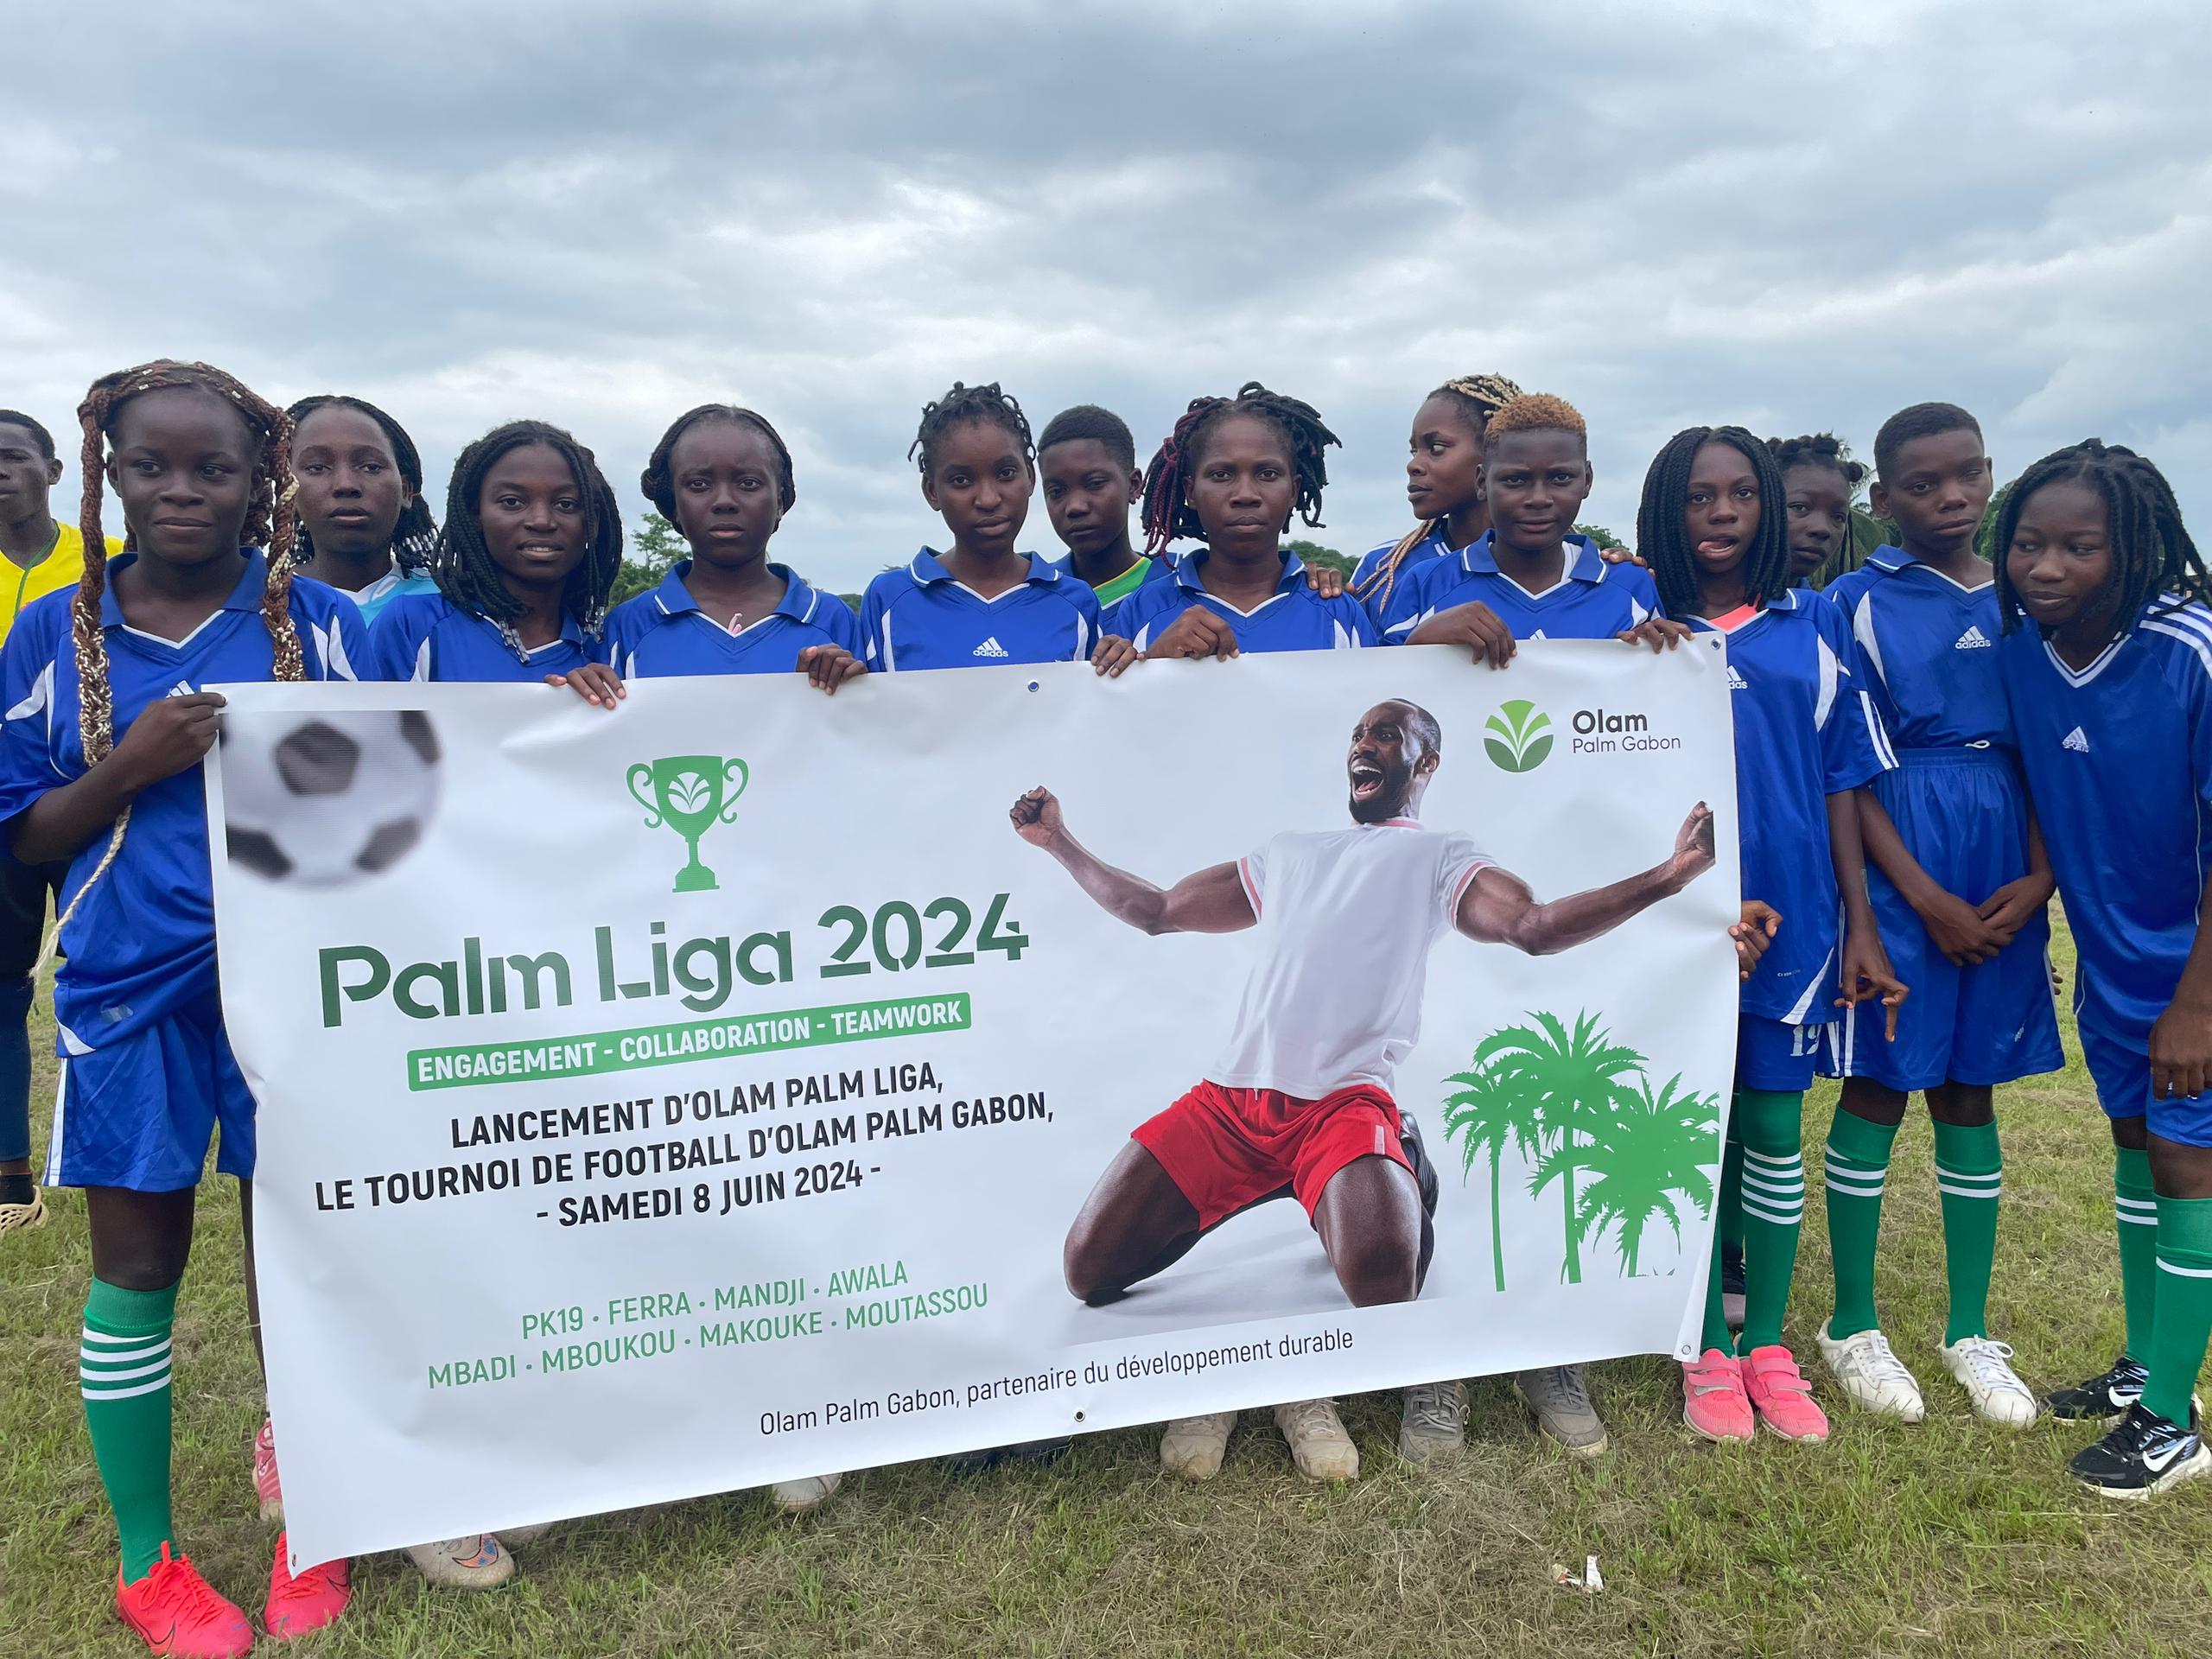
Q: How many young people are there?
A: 14